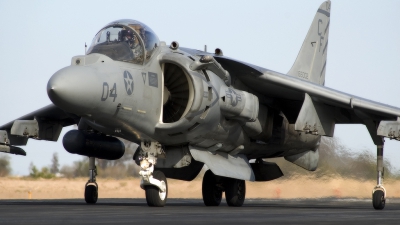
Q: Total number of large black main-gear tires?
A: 2